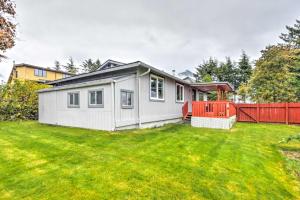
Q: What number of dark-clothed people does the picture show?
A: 0